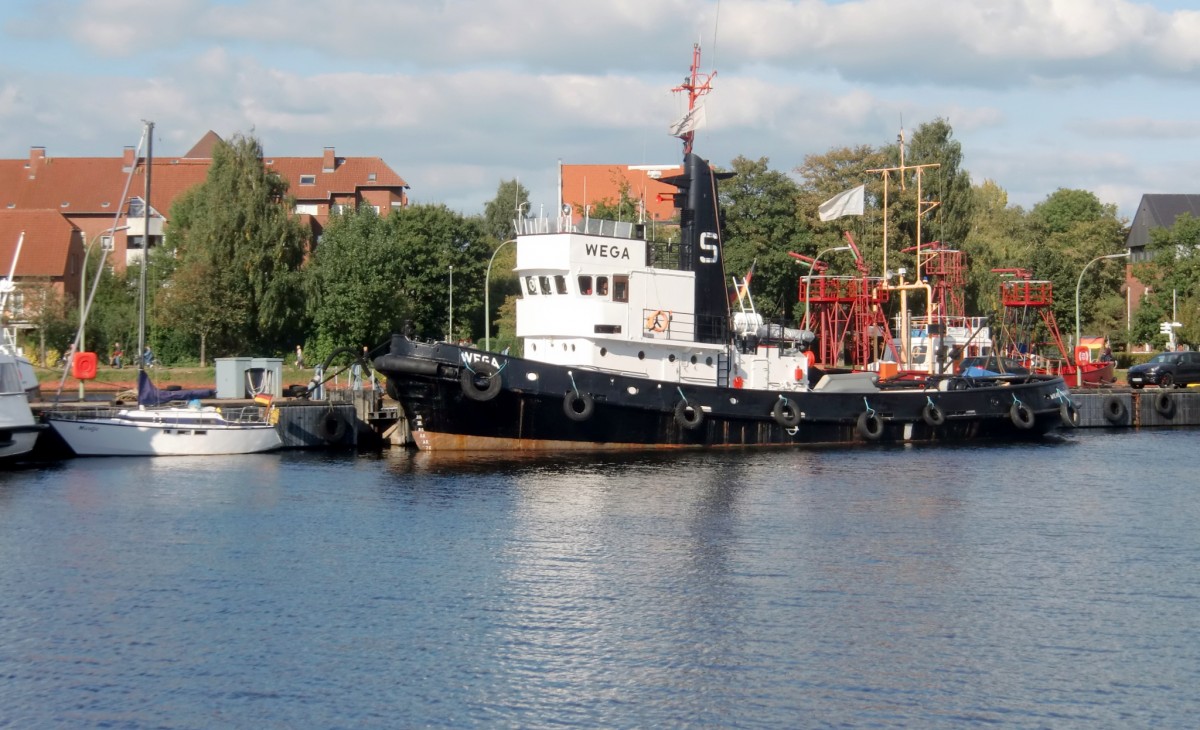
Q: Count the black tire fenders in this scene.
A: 11